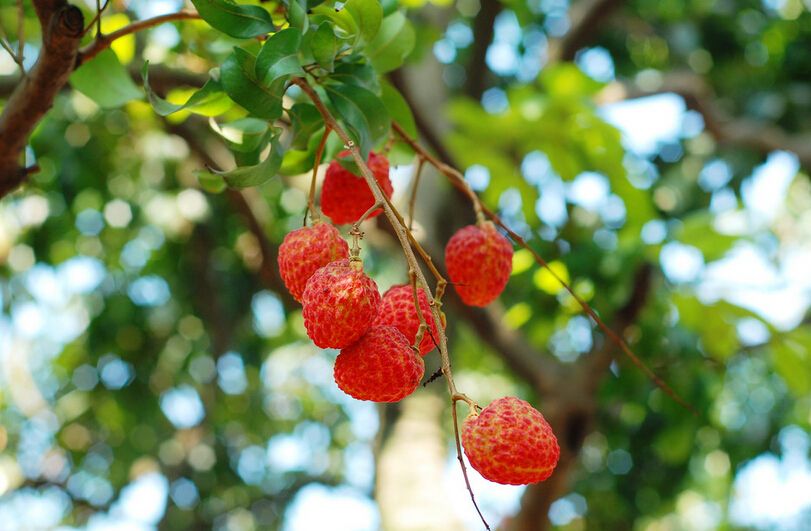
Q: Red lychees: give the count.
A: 7